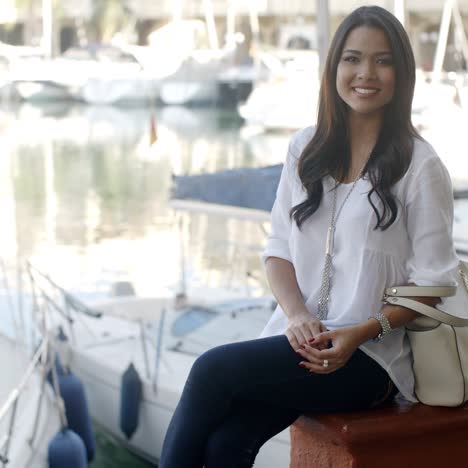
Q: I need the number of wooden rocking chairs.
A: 0